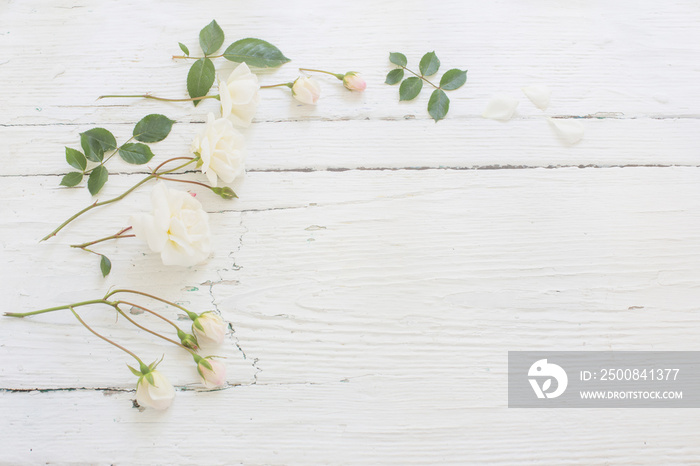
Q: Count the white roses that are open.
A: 3